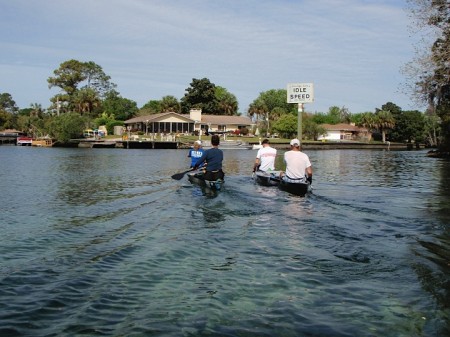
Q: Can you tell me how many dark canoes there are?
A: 2